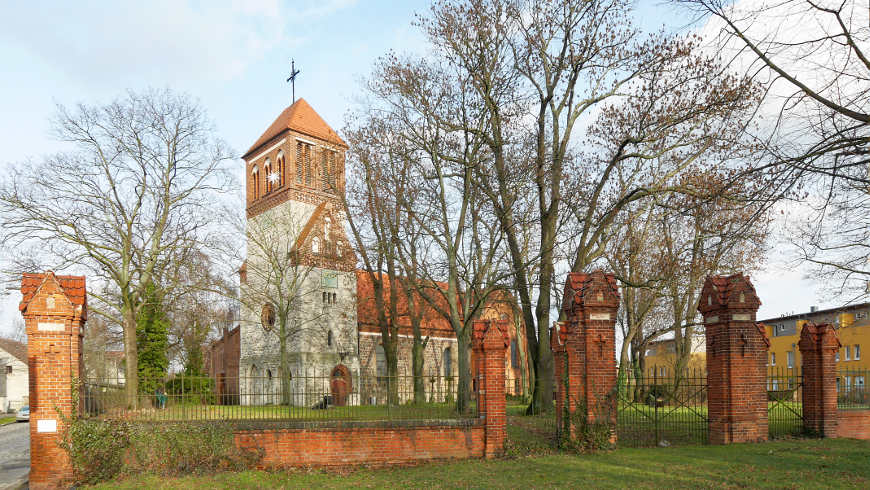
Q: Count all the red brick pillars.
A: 5